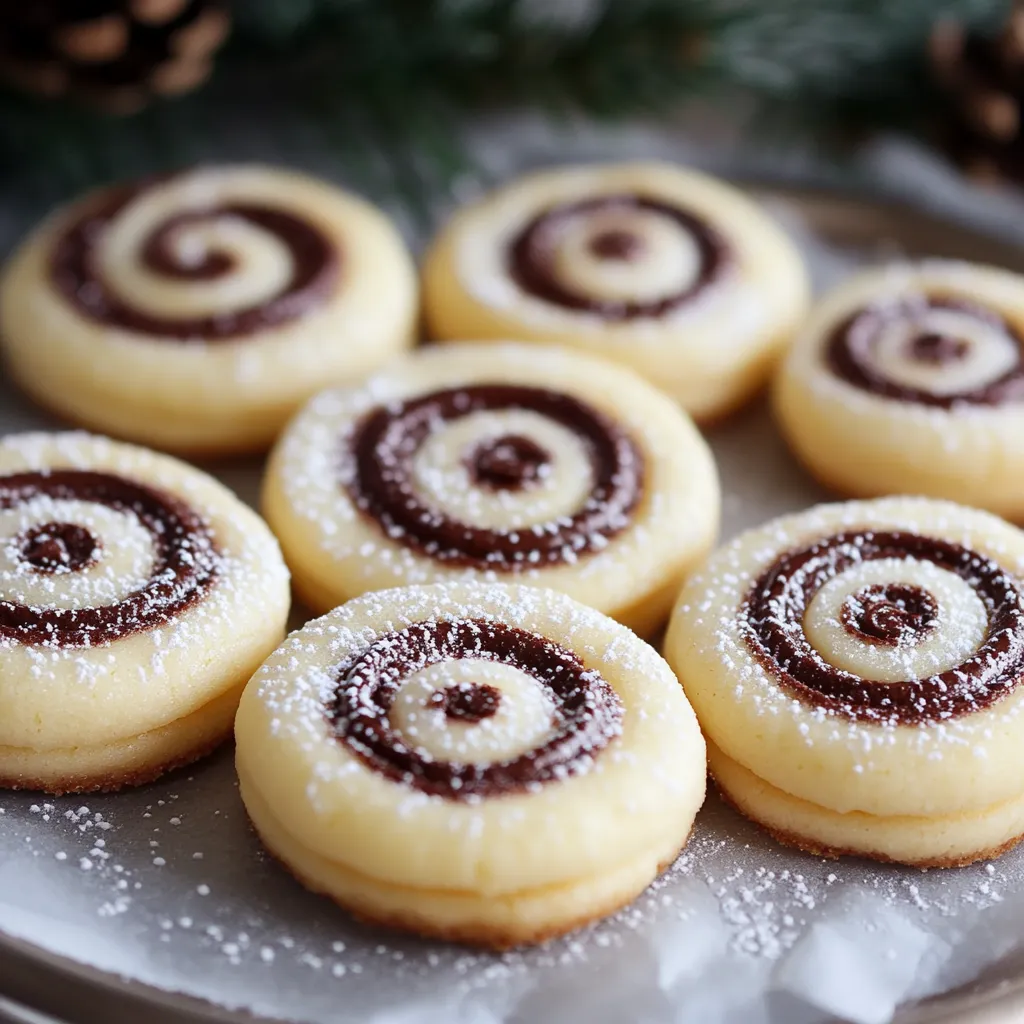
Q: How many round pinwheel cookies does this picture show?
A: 7